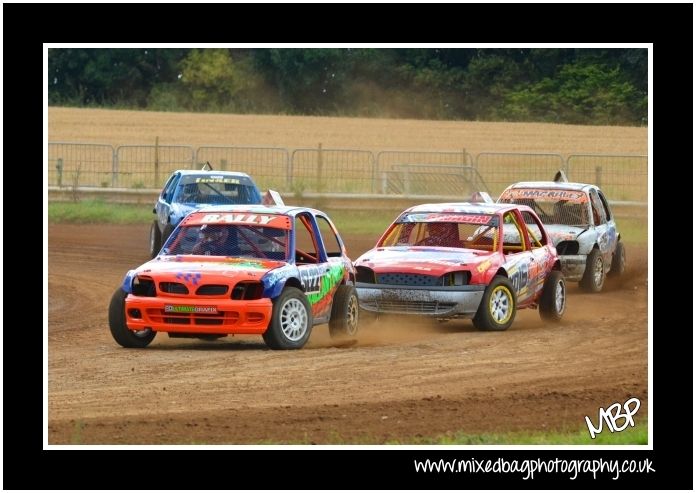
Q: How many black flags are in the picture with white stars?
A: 0